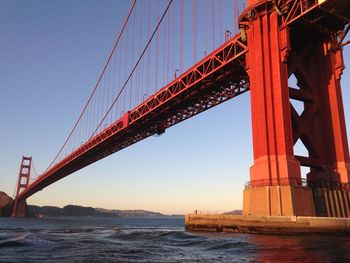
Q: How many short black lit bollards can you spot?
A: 0